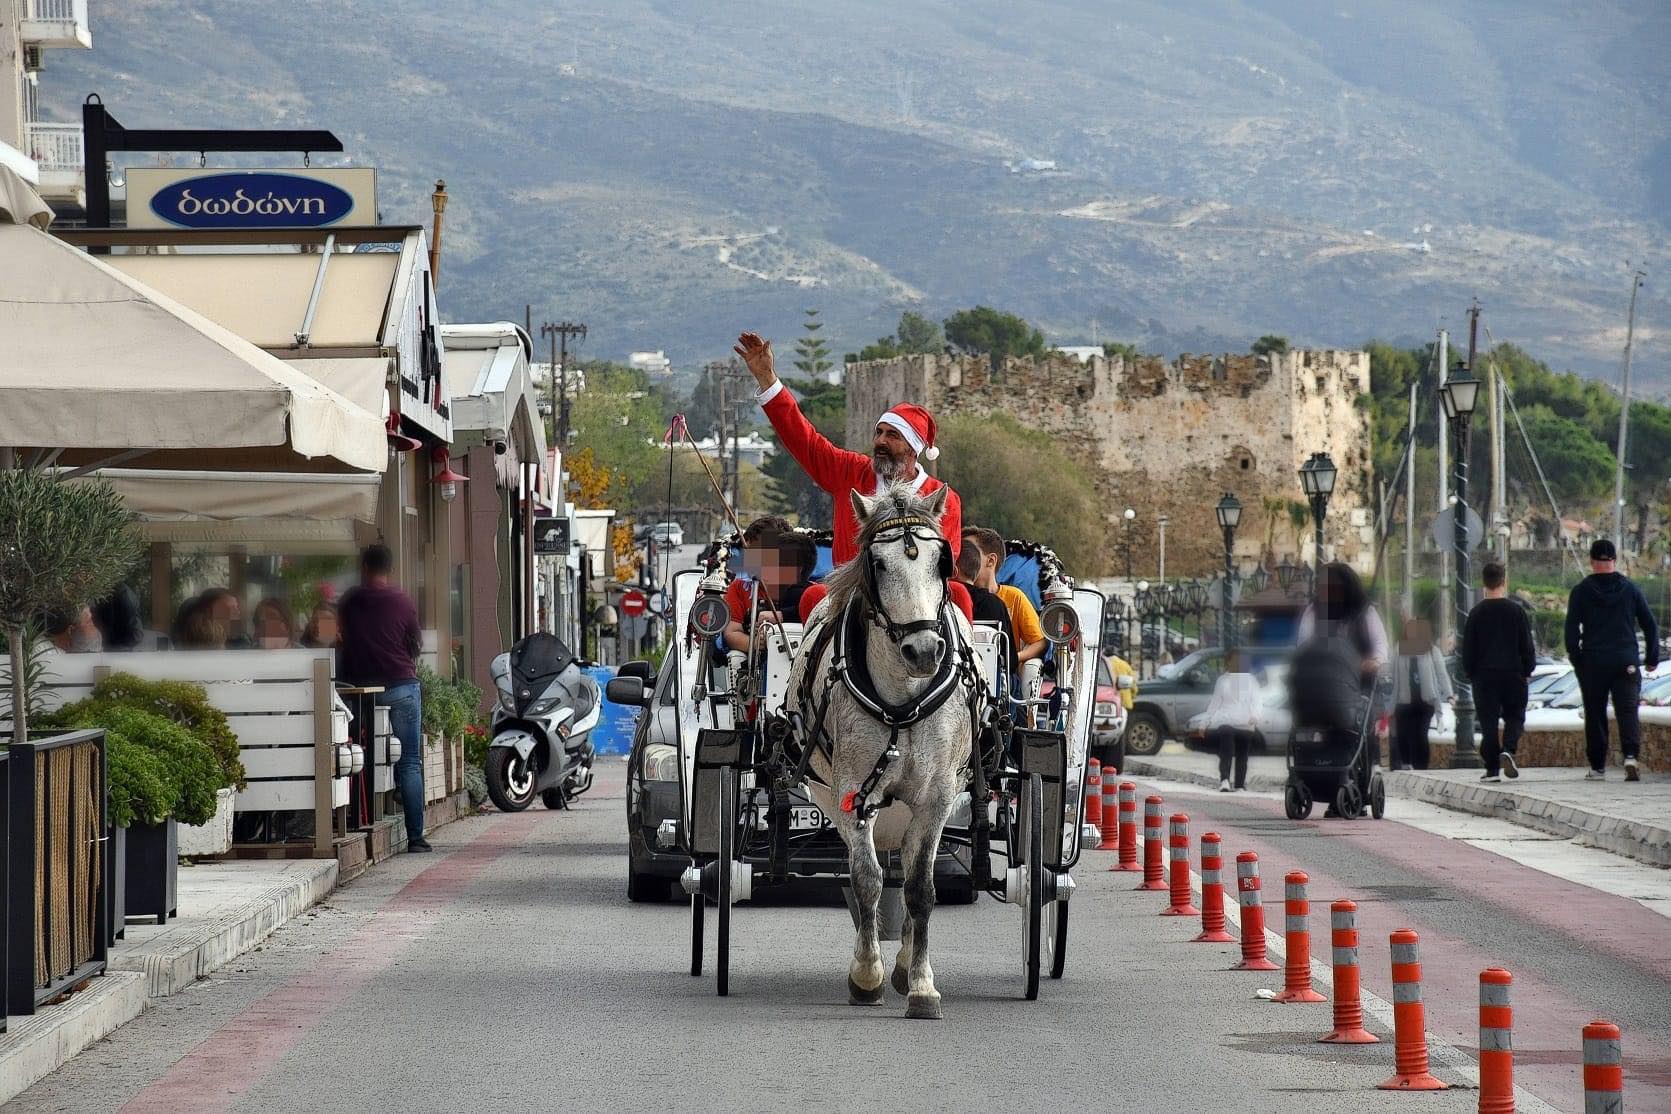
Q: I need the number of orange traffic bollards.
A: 12